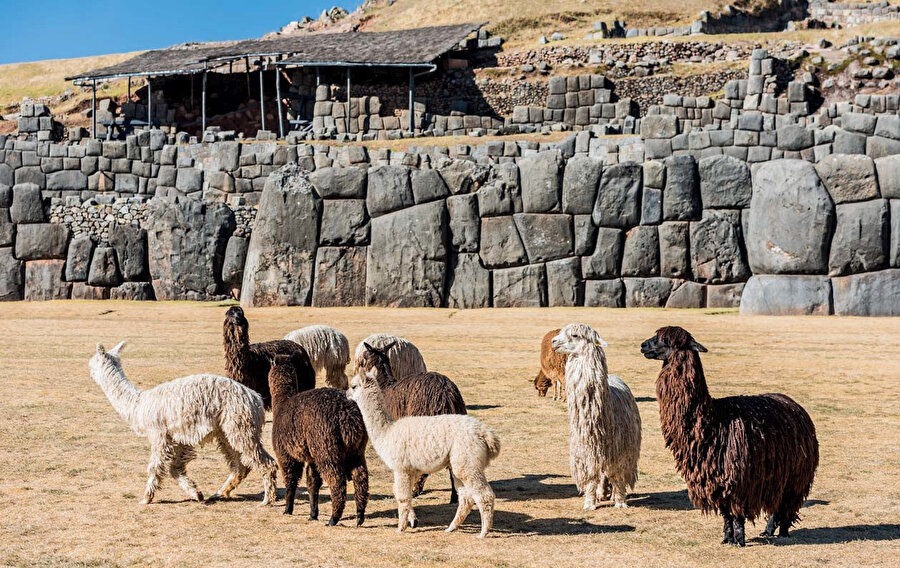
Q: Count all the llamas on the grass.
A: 10